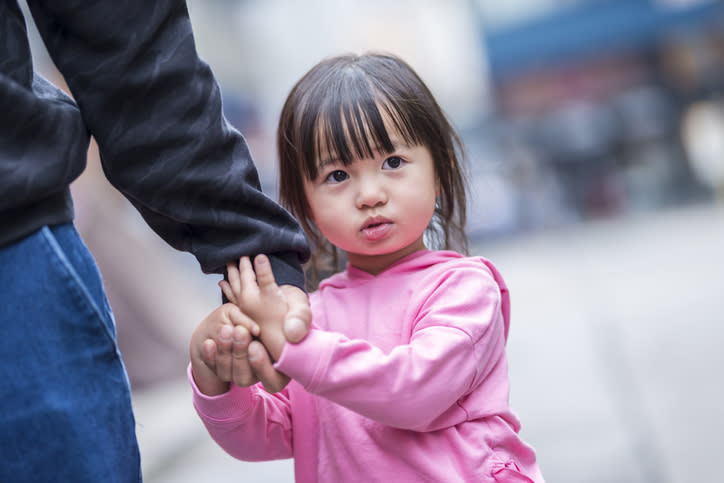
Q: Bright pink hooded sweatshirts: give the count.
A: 1